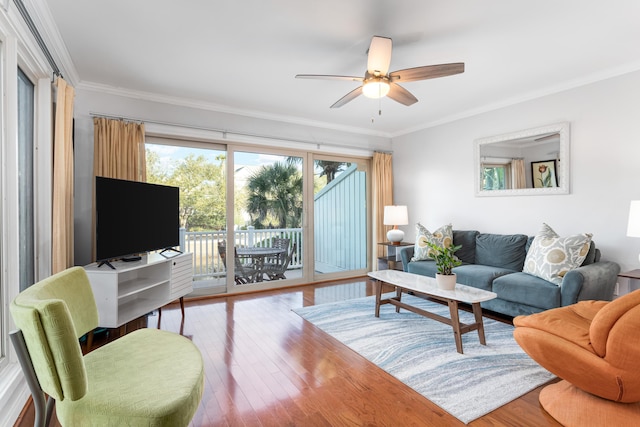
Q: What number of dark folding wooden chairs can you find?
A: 4